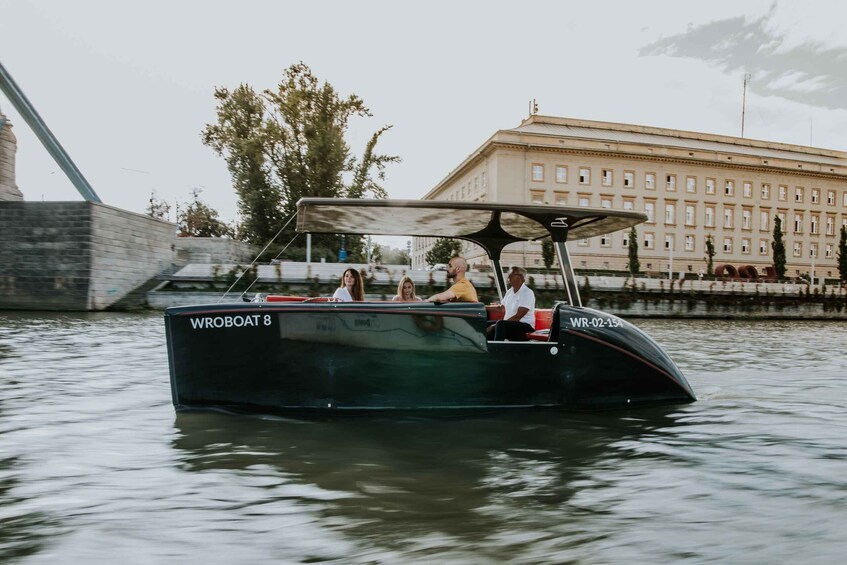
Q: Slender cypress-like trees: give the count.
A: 5